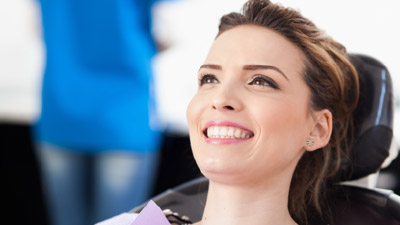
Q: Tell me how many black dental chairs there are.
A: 1